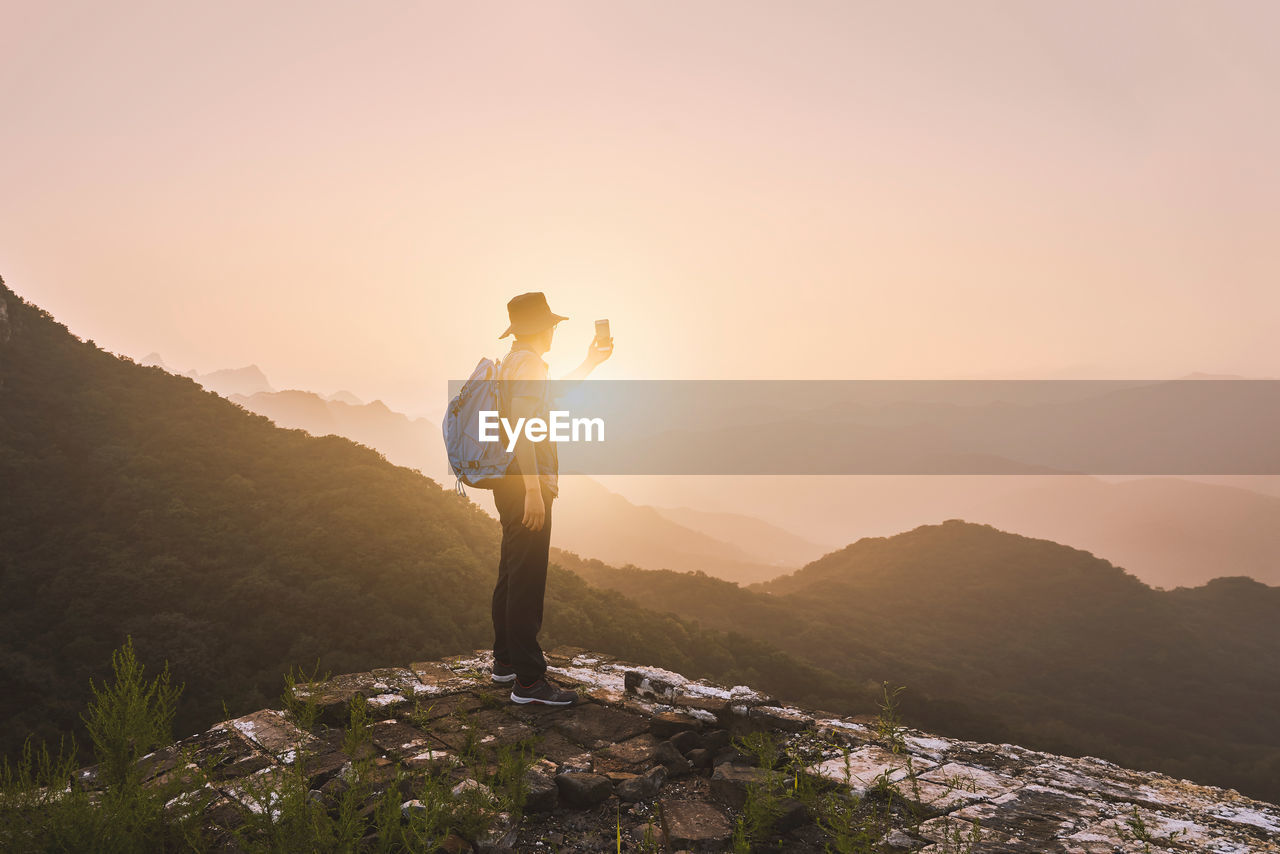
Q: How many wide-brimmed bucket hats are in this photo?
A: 1